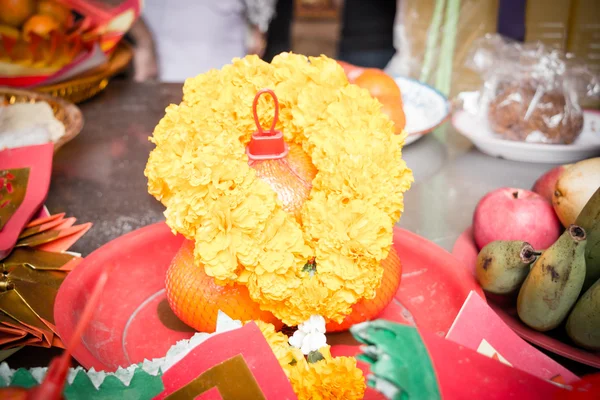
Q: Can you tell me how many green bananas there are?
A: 4